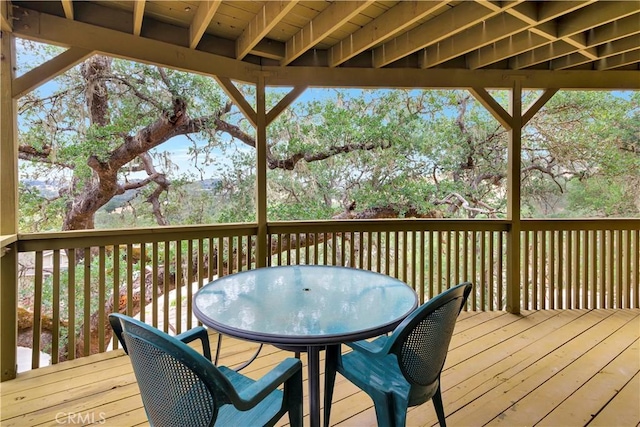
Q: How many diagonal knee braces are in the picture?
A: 5